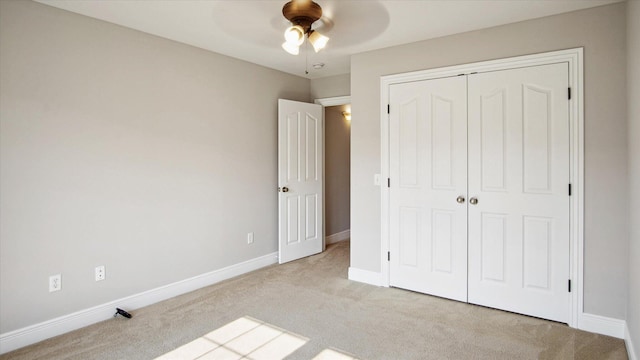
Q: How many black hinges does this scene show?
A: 6